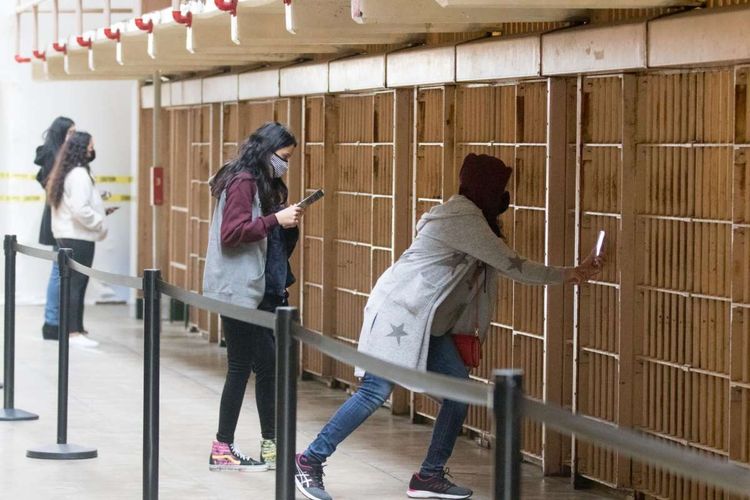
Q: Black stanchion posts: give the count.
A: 5